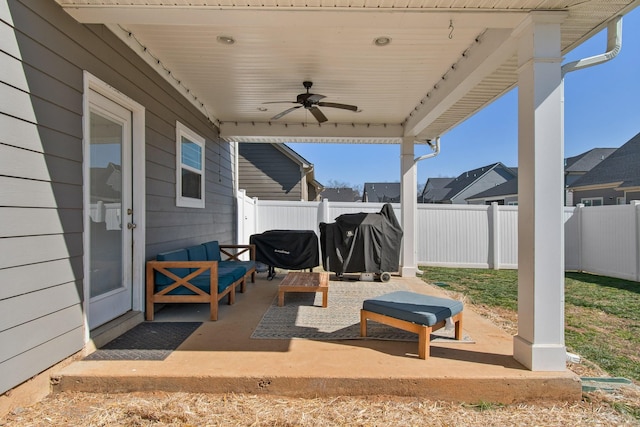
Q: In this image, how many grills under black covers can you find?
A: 2